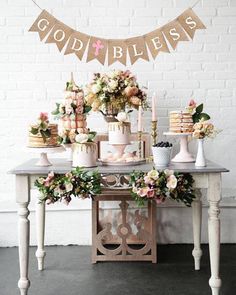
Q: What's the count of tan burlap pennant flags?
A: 9